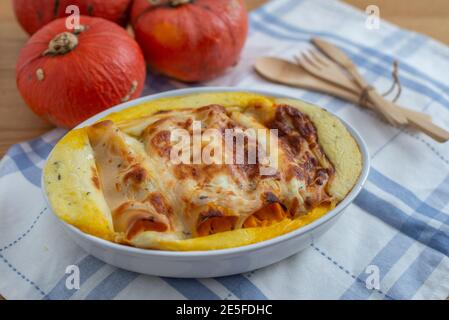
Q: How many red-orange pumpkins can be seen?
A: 3